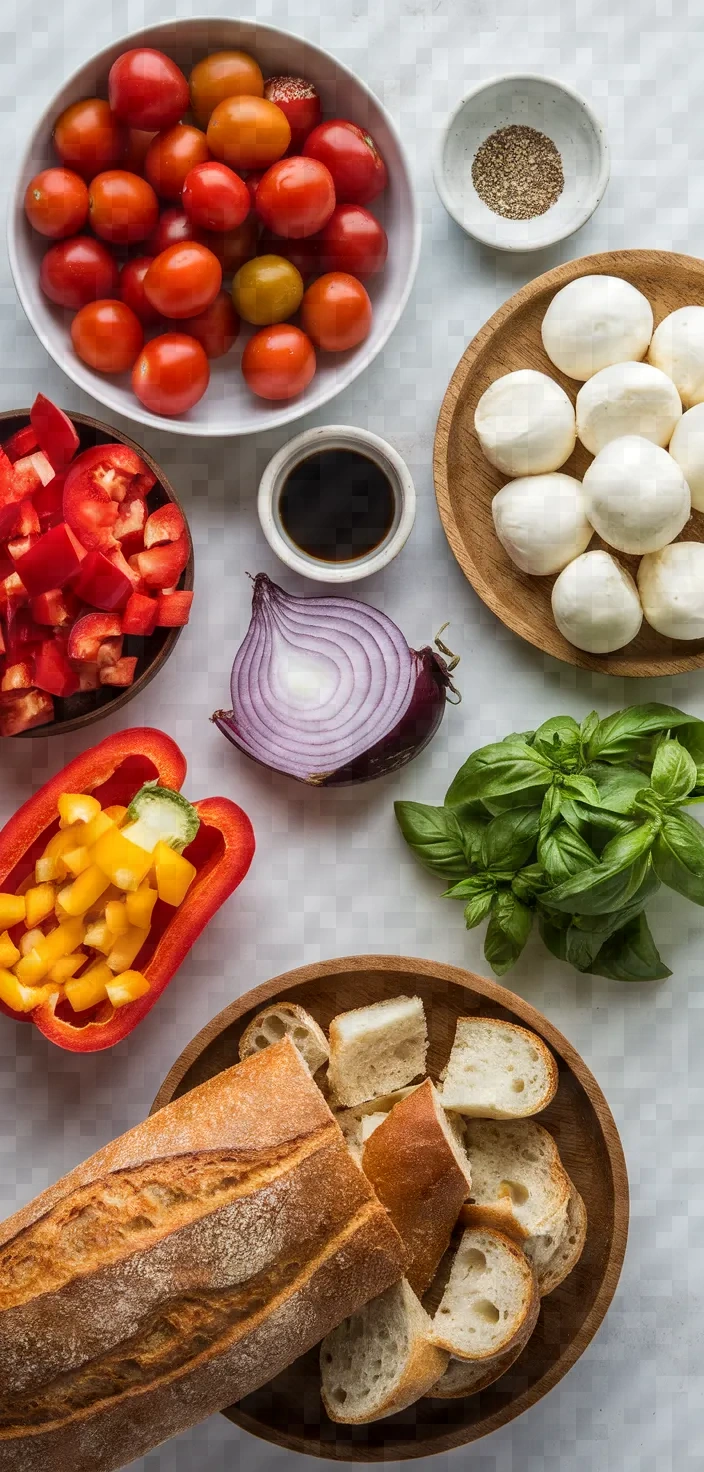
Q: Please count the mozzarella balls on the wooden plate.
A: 9